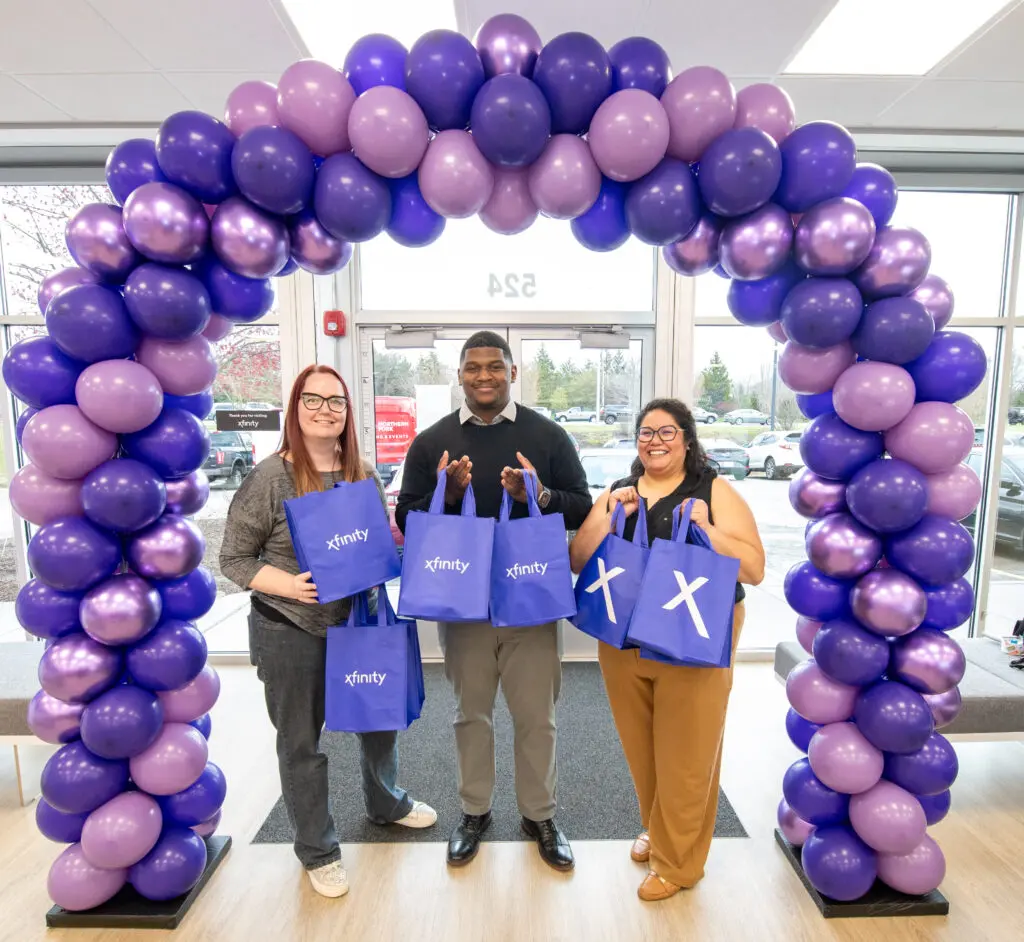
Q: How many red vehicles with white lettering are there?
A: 1